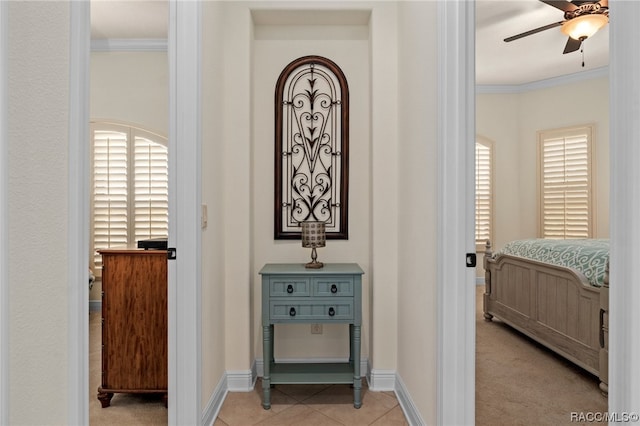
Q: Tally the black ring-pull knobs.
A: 4